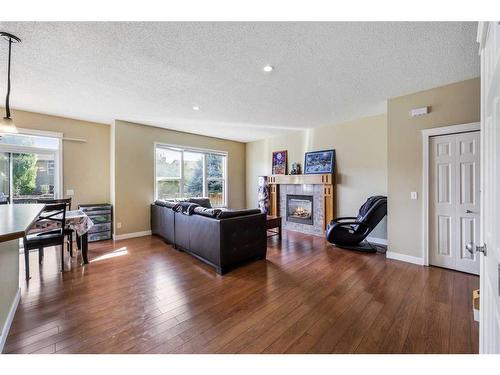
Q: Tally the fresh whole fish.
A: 0